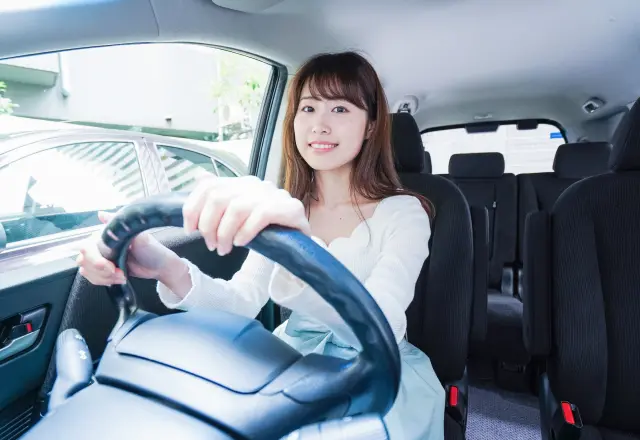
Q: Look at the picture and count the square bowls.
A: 0